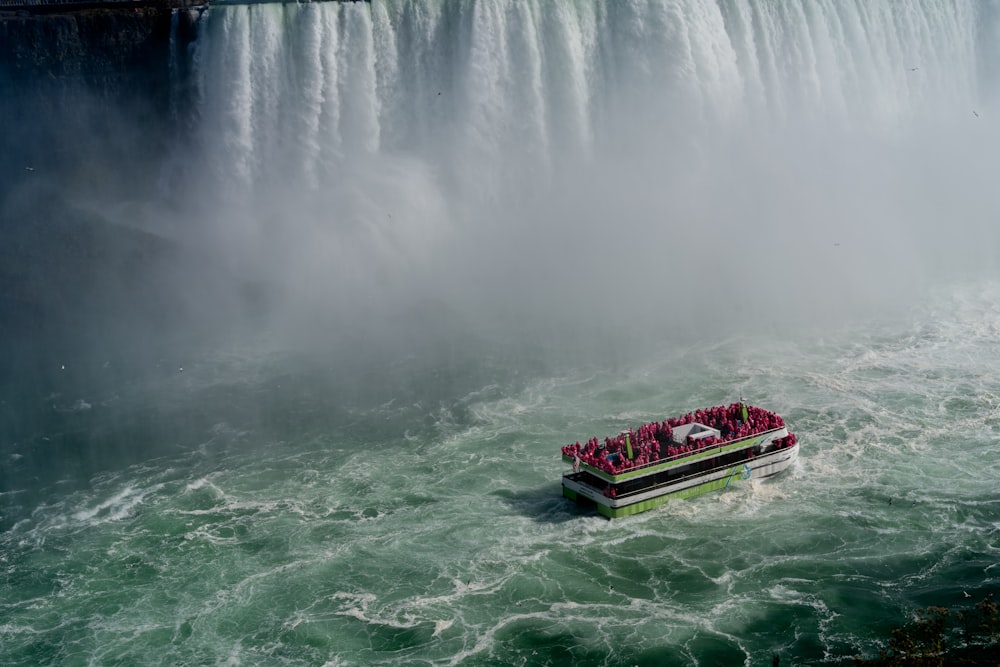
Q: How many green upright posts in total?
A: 2